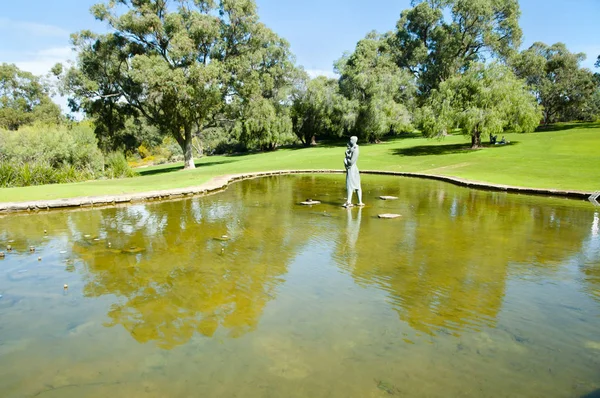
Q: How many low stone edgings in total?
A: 1